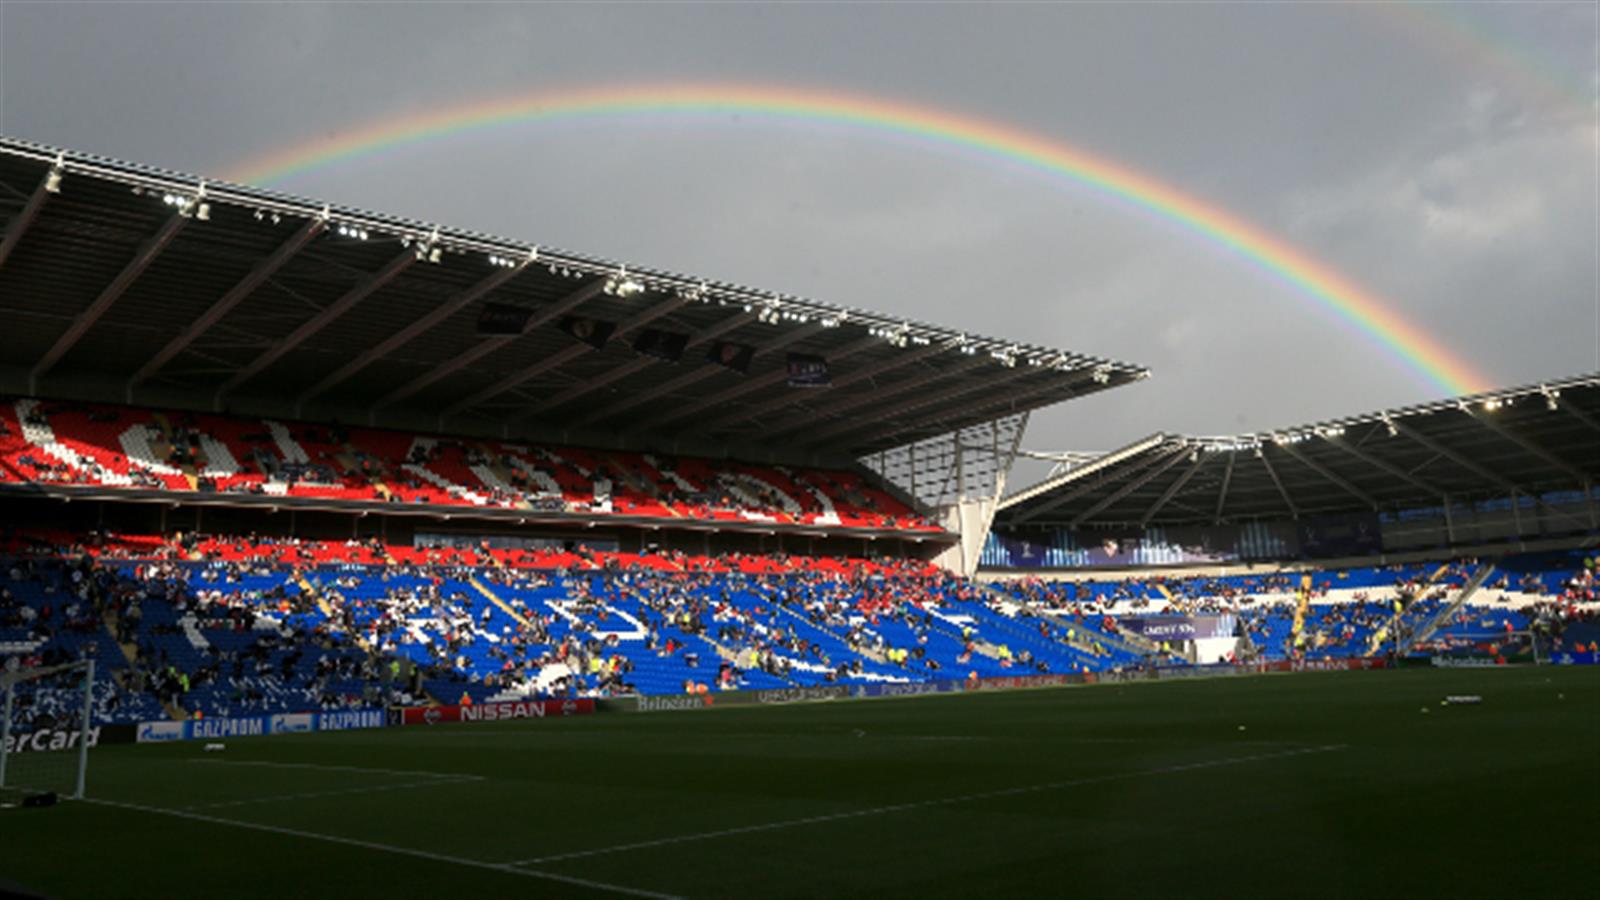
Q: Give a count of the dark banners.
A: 5